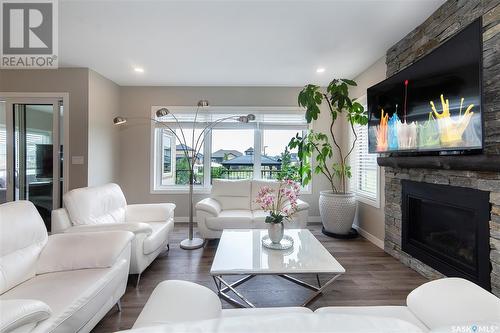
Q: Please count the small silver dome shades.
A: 5